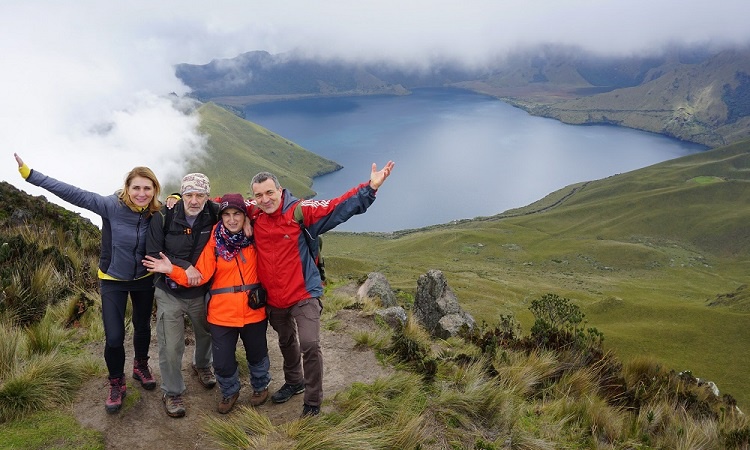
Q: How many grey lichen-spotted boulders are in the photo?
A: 3